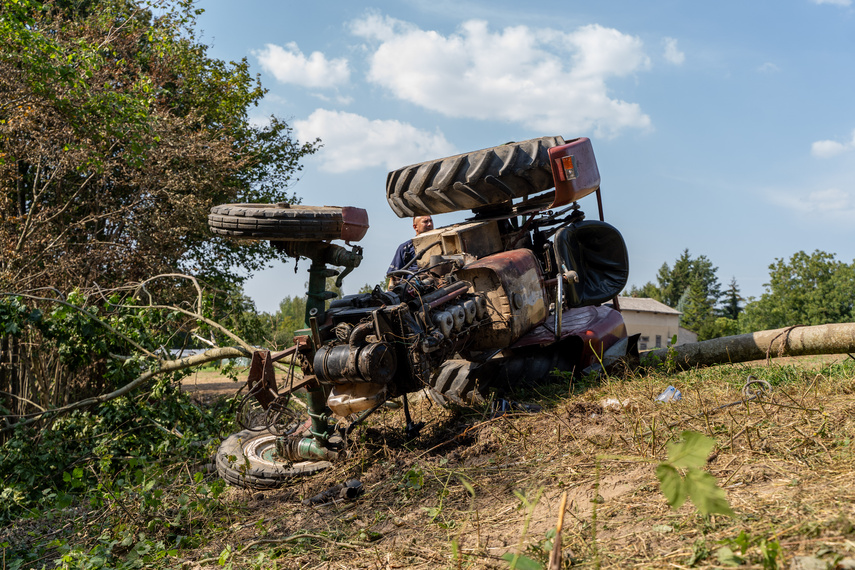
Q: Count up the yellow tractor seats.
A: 0